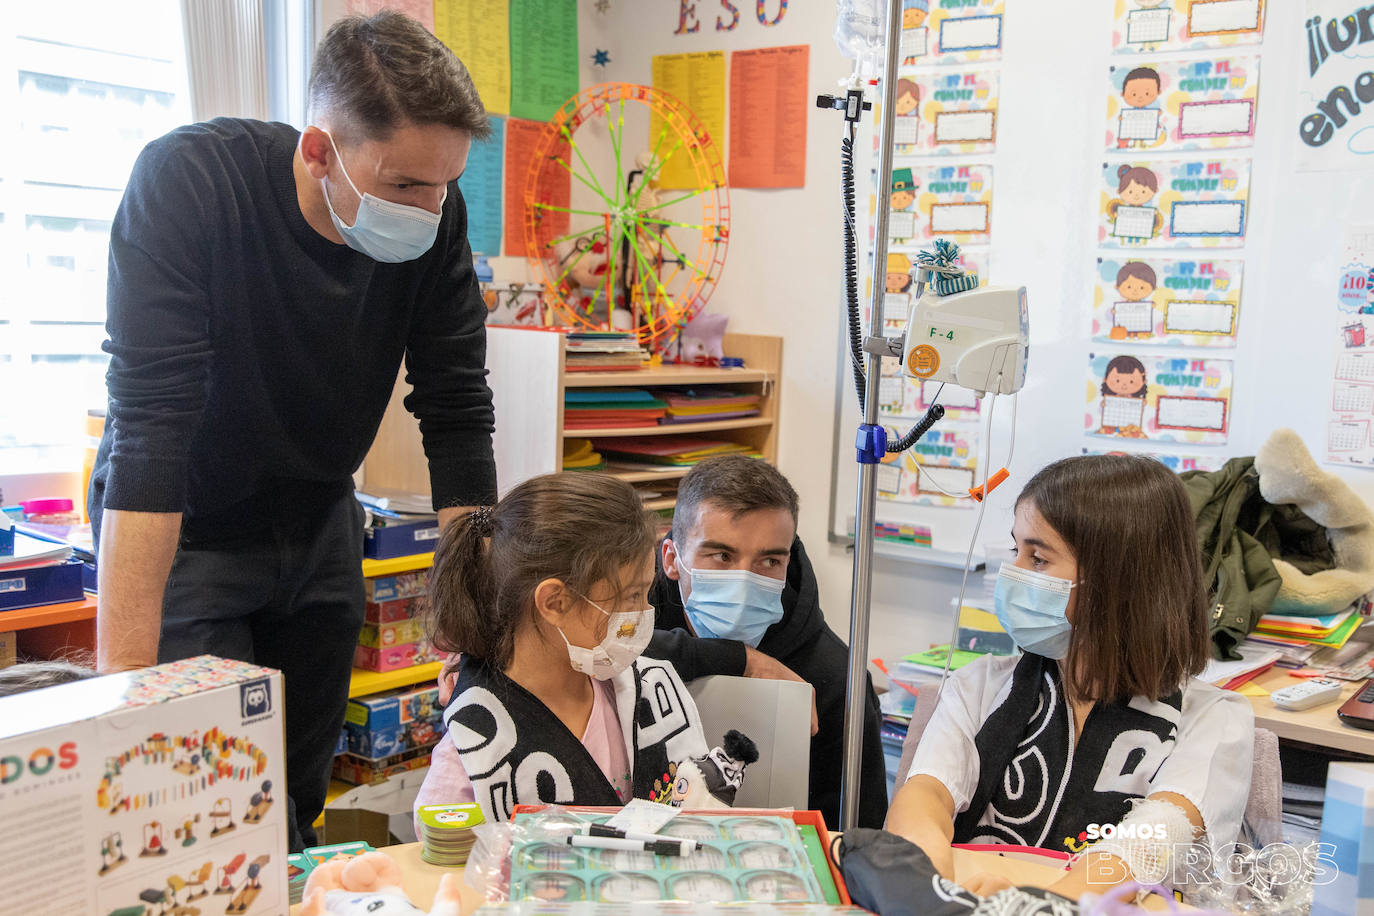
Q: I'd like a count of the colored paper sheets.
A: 7